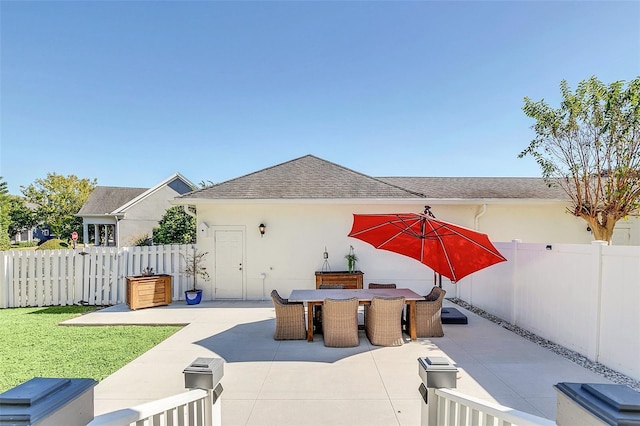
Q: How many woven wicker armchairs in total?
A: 6